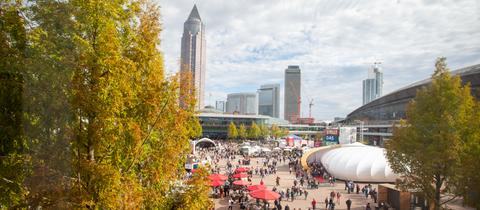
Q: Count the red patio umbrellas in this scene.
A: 7